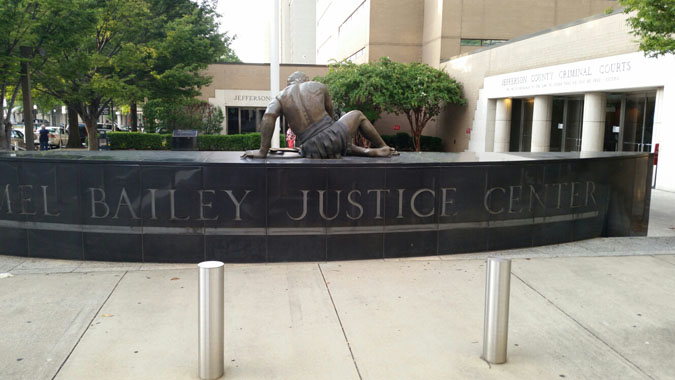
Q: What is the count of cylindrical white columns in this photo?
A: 3